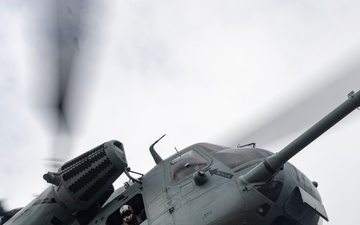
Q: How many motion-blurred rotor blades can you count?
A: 2